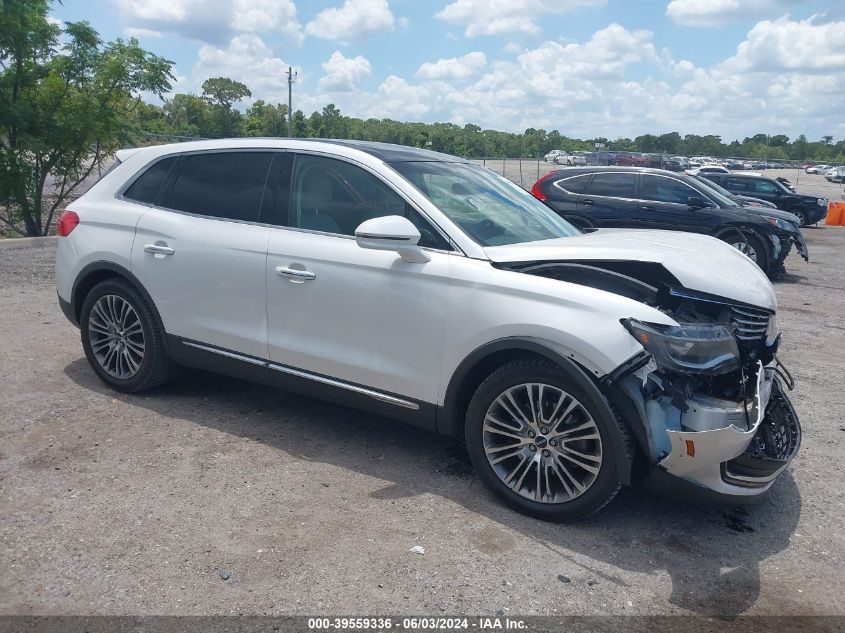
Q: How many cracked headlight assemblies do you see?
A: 1